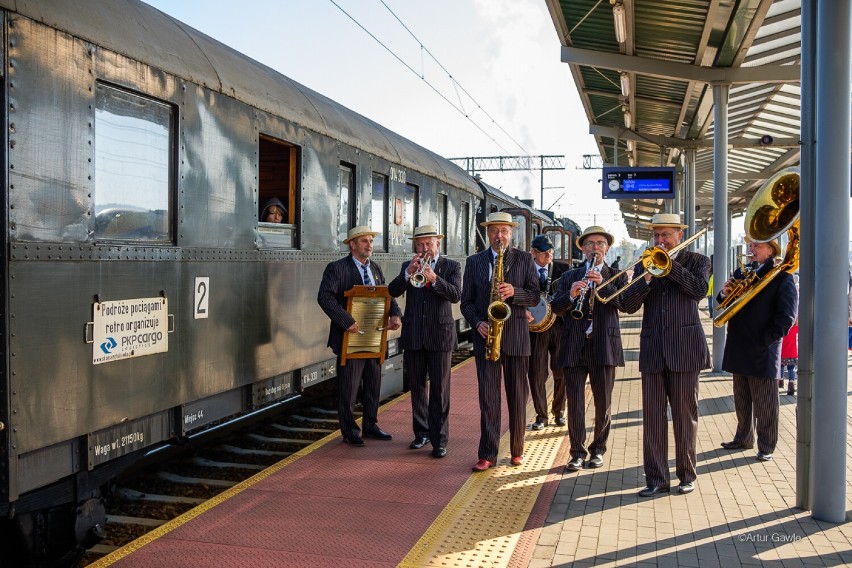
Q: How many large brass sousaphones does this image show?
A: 1